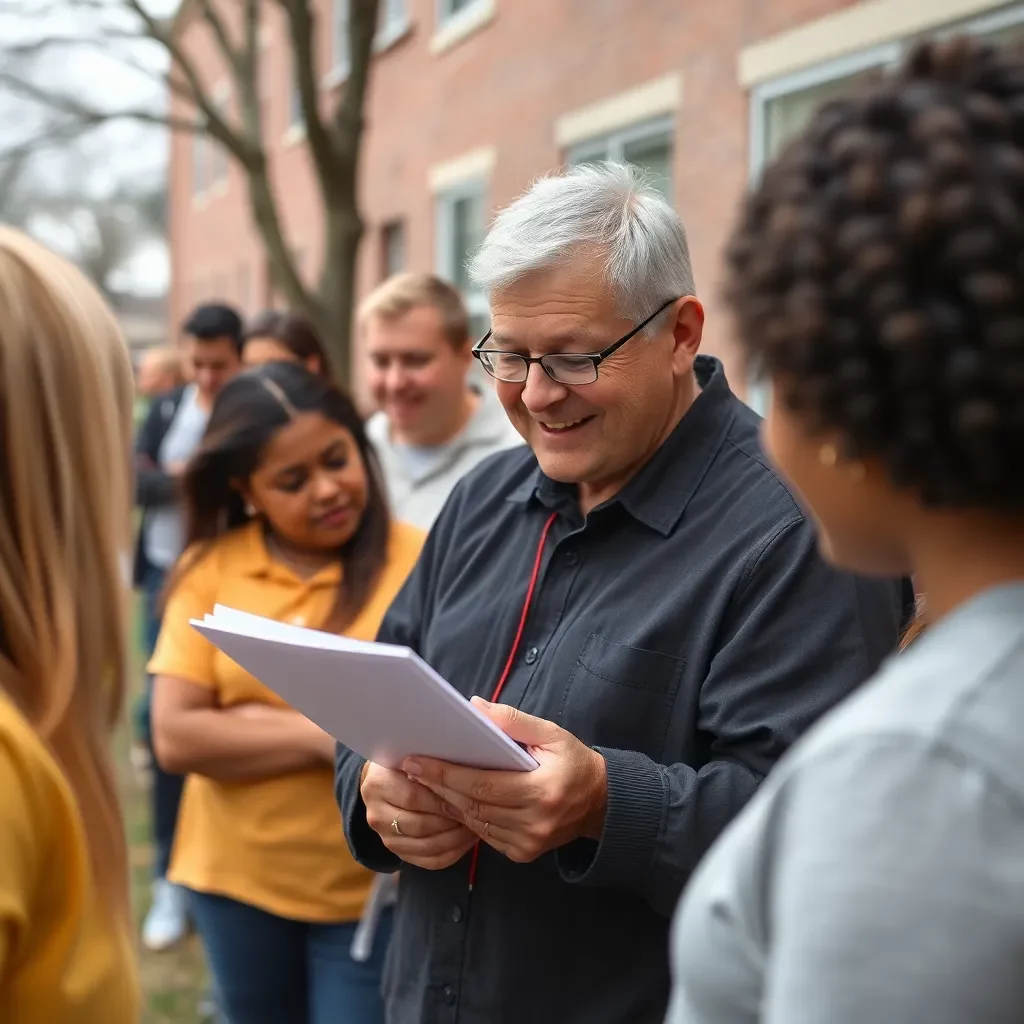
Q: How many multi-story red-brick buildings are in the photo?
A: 1